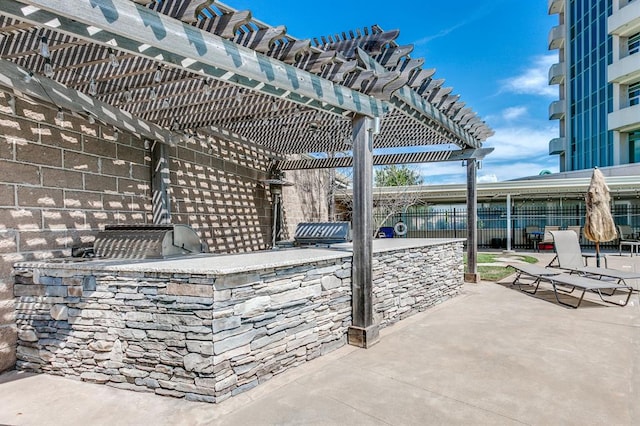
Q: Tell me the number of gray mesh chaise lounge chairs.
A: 2